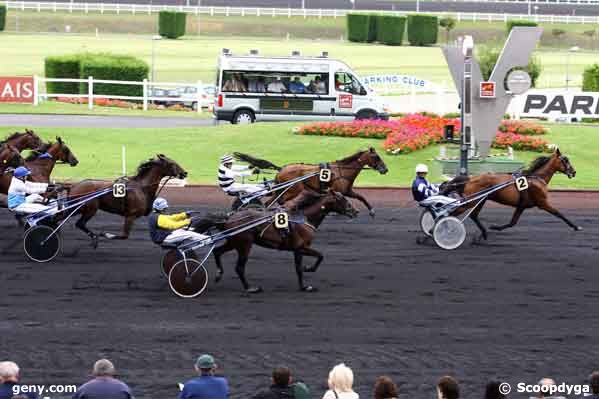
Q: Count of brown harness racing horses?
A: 7